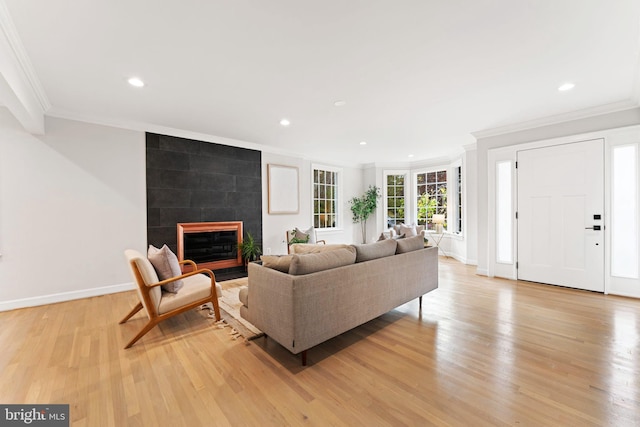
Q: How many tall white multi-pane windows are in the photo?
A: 4